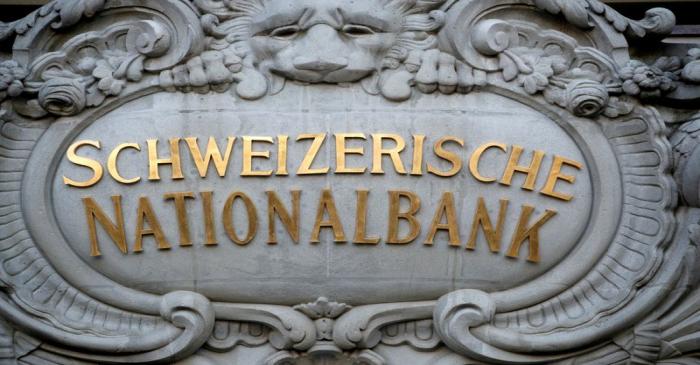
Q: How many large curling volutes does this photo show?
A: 4